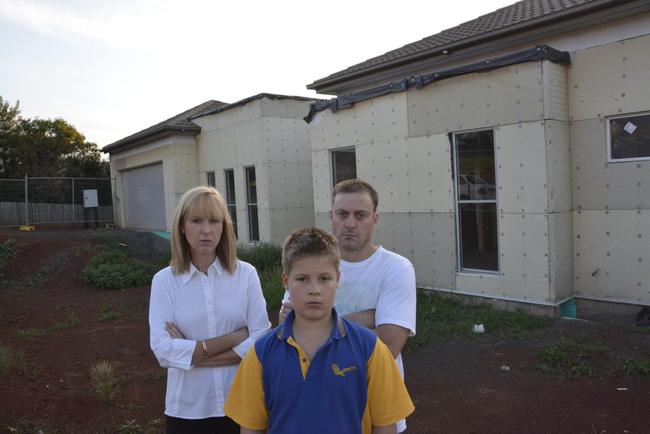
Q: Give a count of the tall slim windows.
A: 5